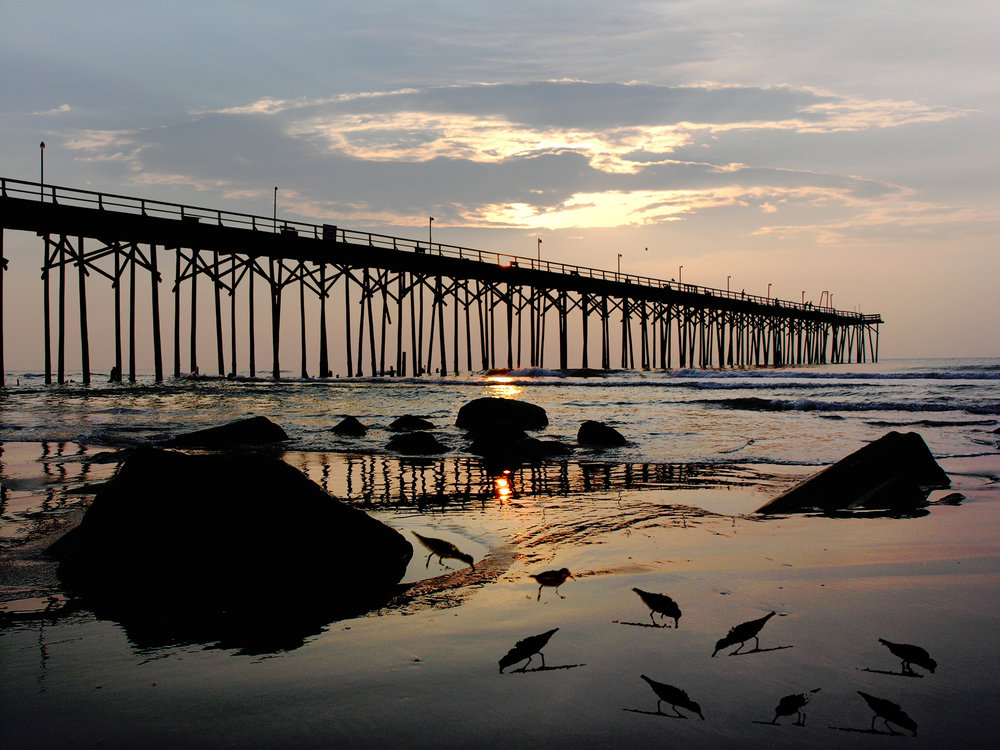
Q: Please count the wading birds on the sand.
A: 9